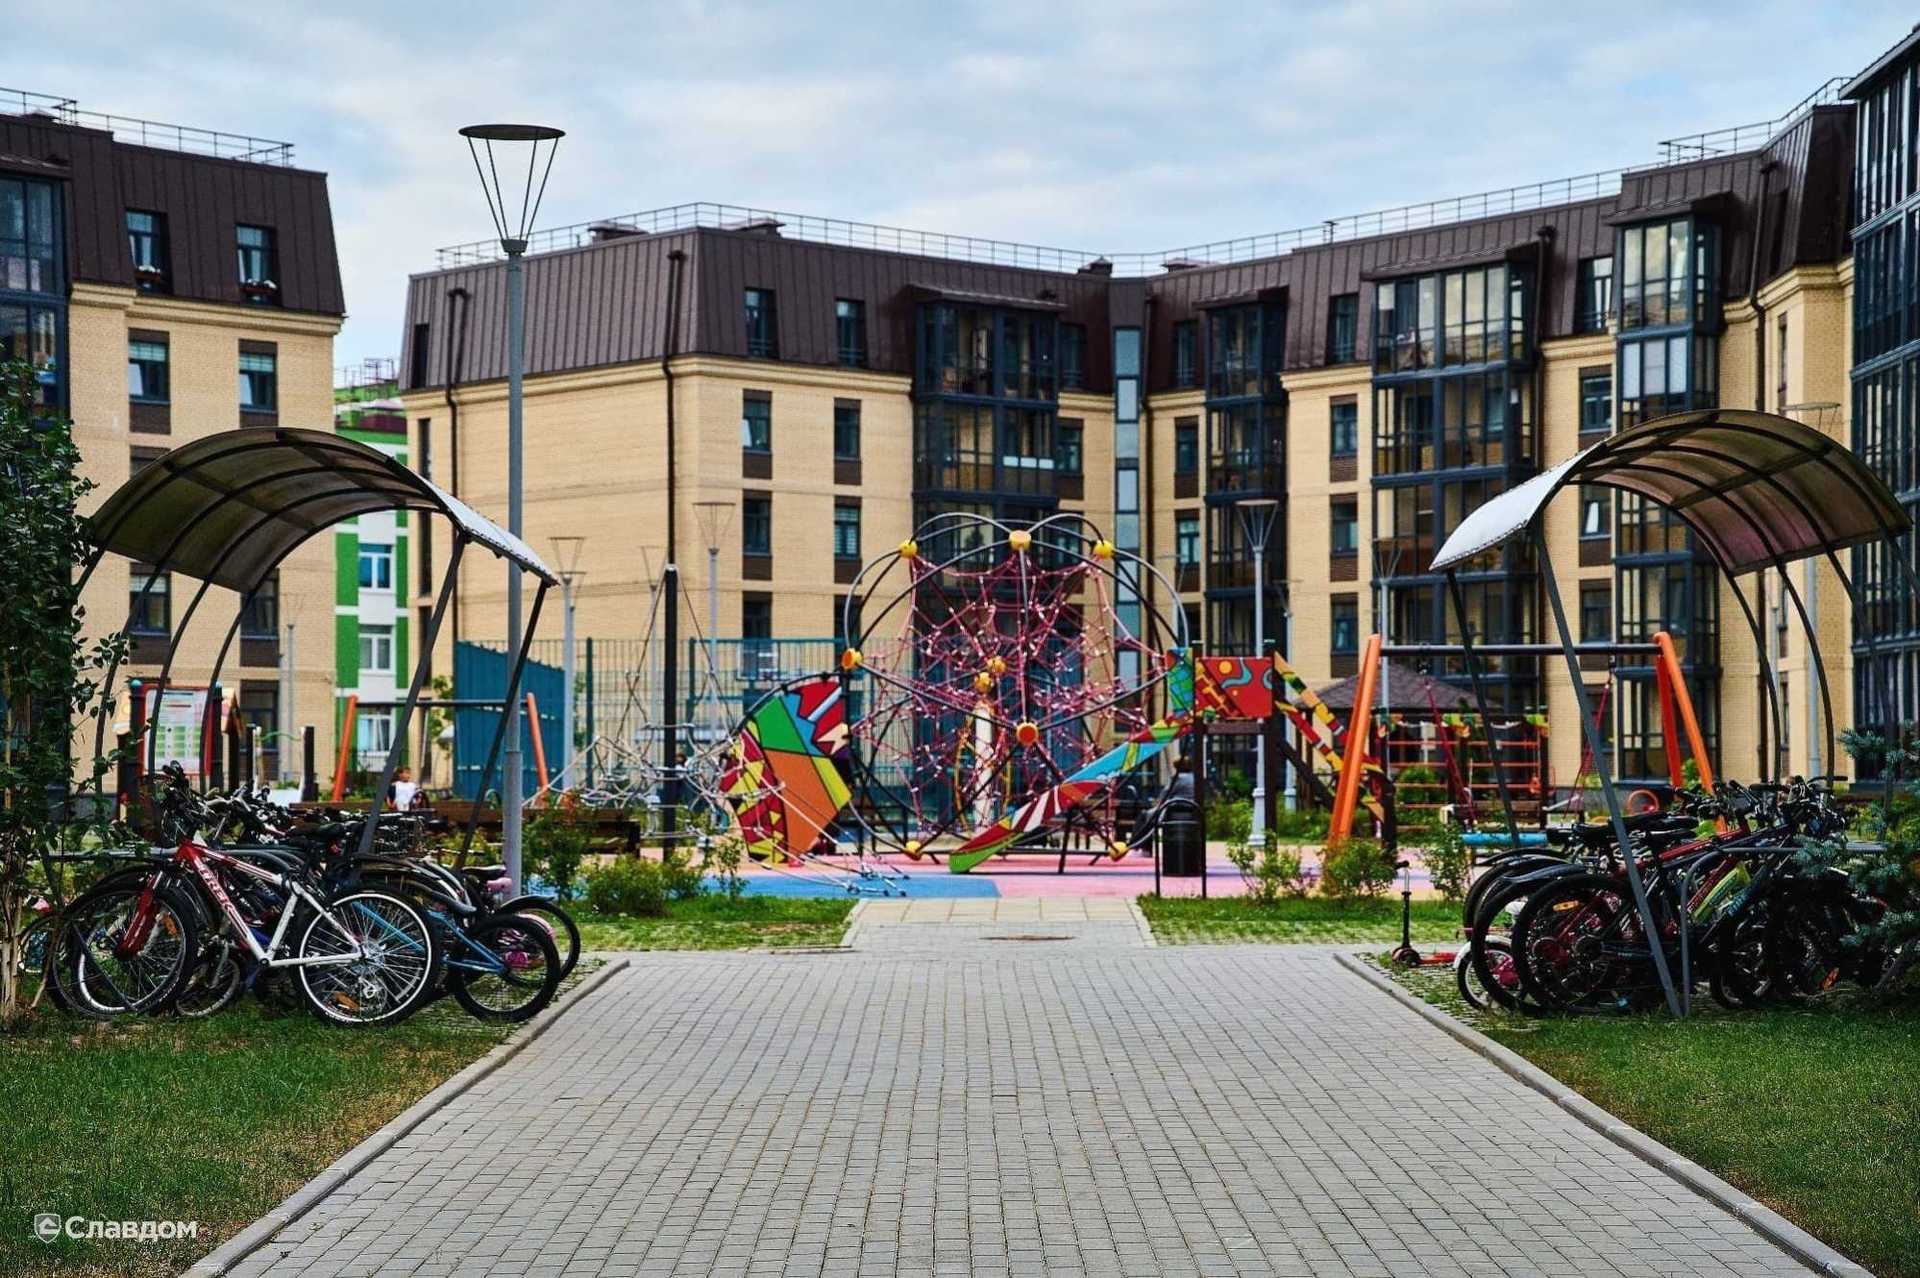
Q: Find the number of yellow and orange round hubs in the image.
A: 9